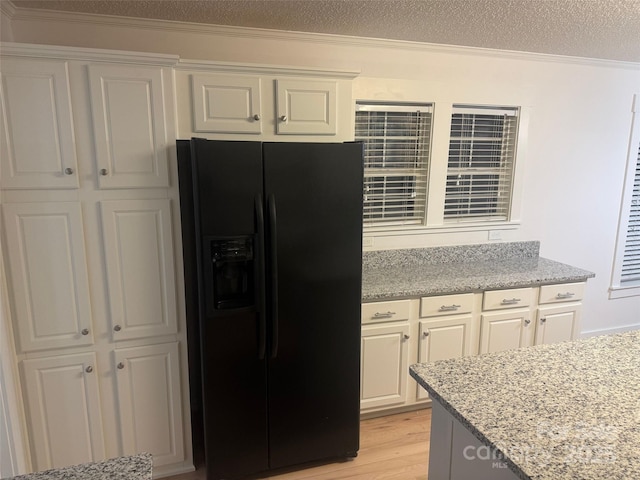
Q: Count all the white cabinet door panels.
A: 12